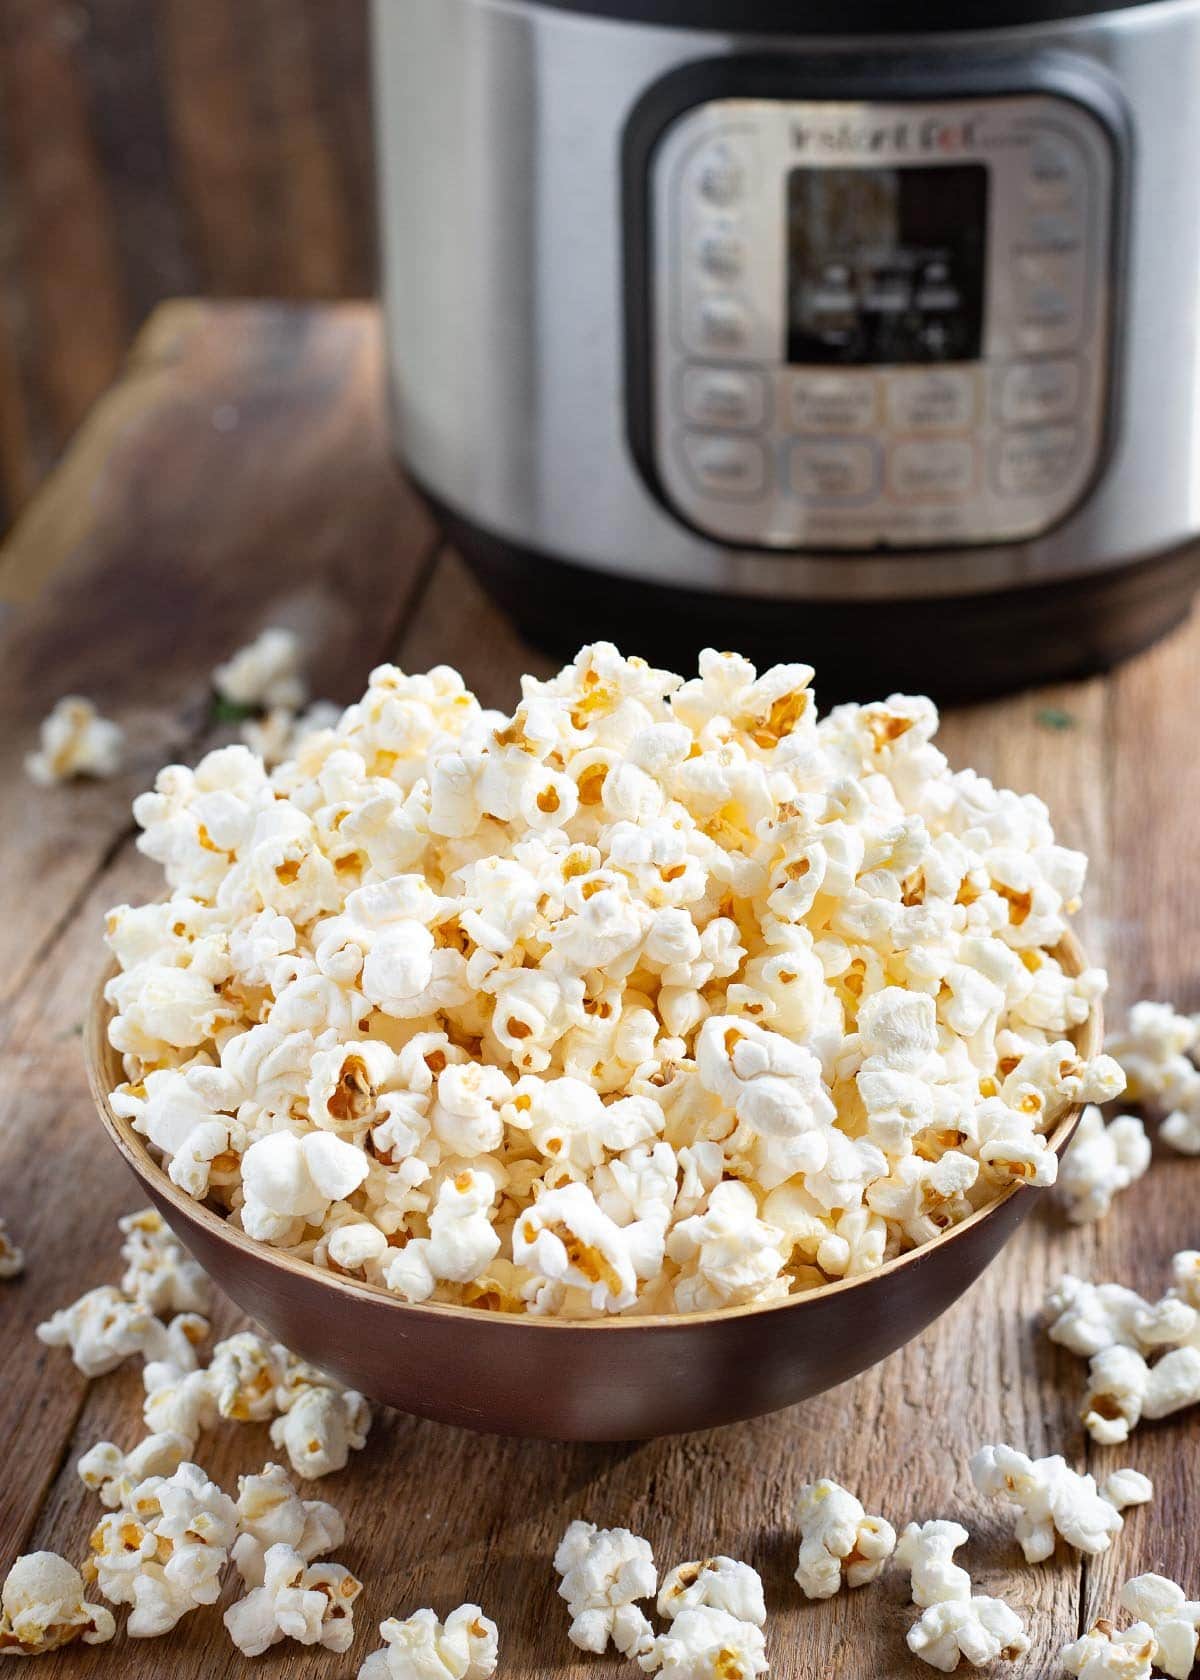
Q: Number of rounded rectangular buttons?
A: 8